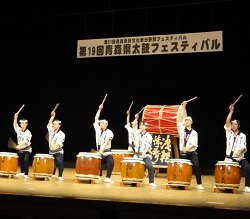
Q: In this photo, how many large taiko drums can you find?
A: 1